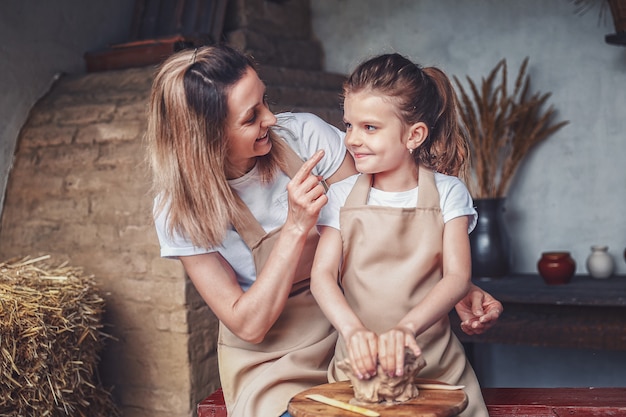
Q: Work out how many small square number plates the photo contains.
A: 0